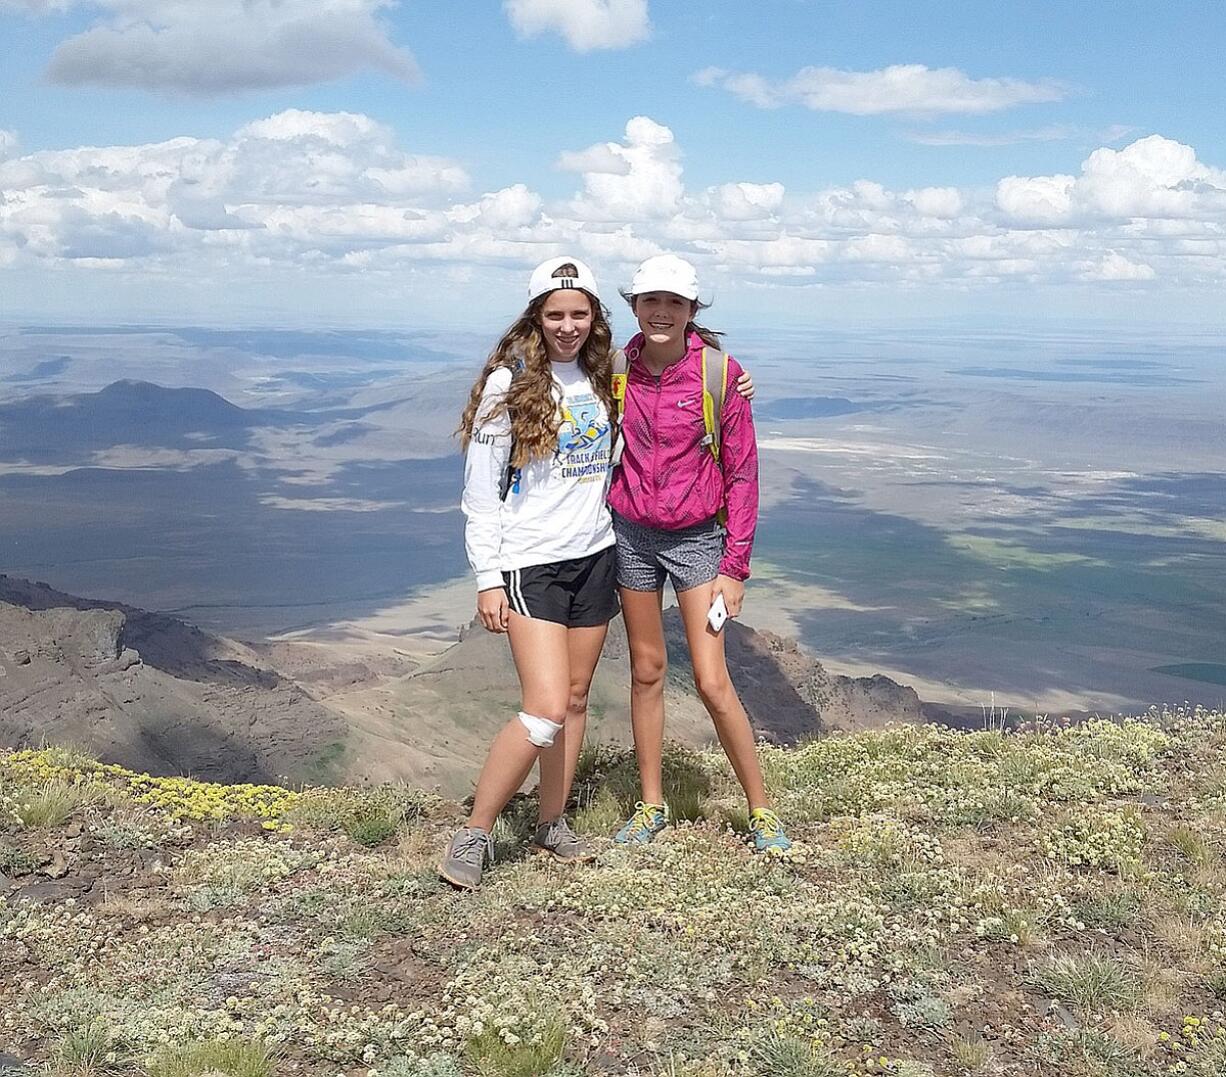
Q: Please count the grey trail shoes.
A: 2